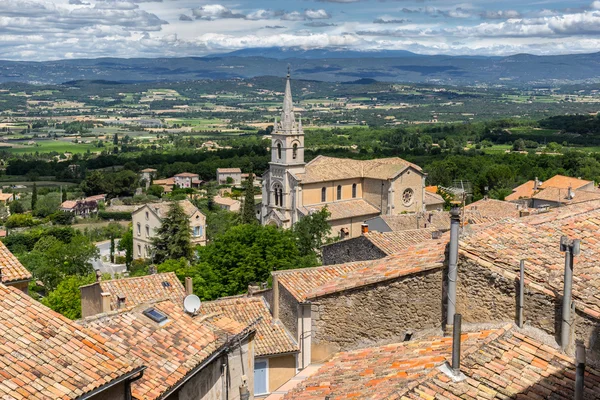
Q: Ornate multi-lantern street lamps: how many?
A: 0